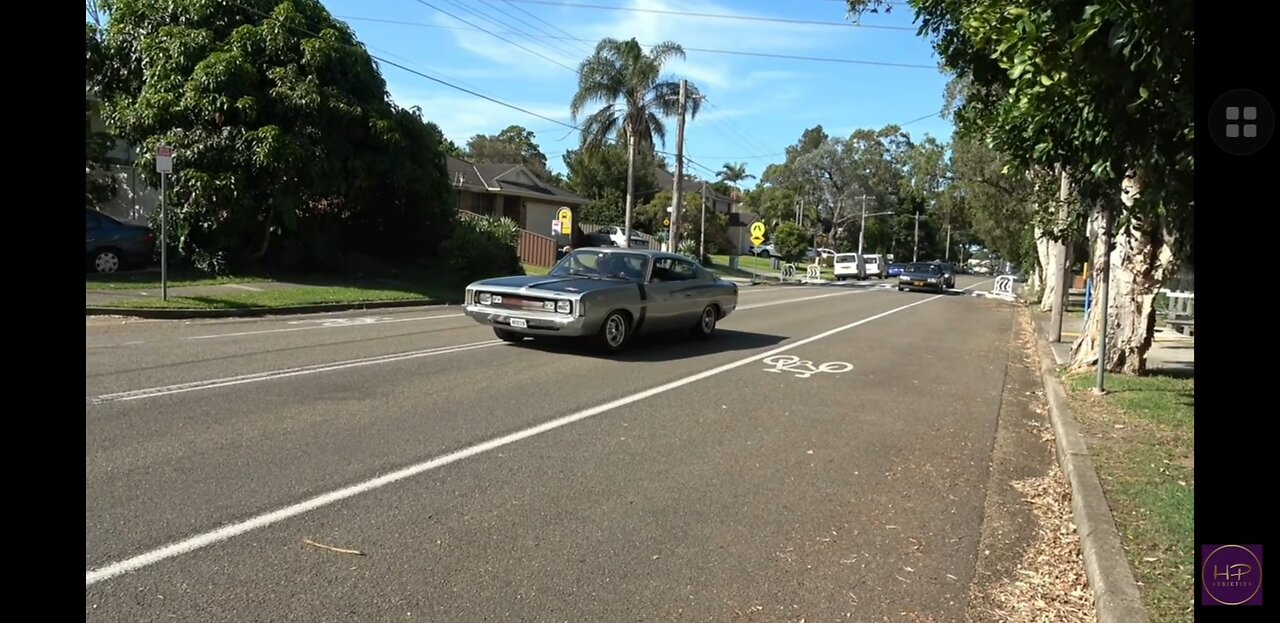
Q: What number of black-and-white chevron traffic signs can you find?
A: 3